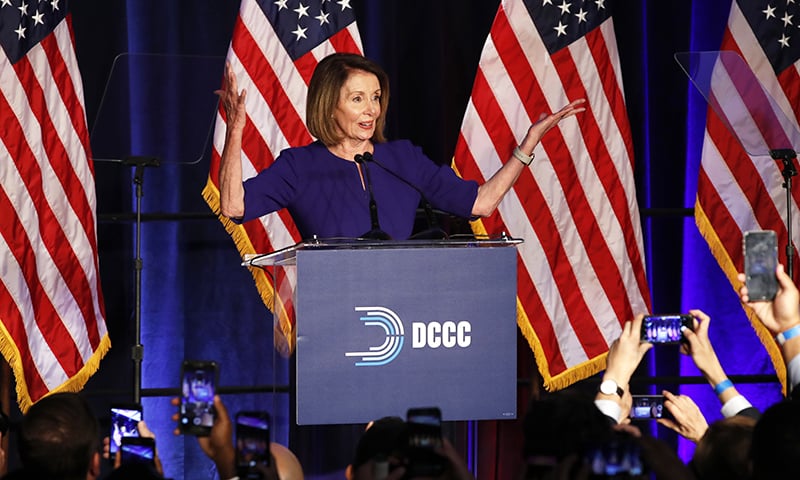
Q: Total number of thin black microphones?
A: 2